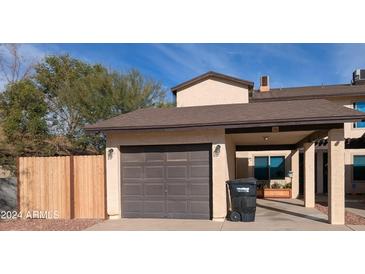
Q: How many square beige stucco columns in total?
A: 3